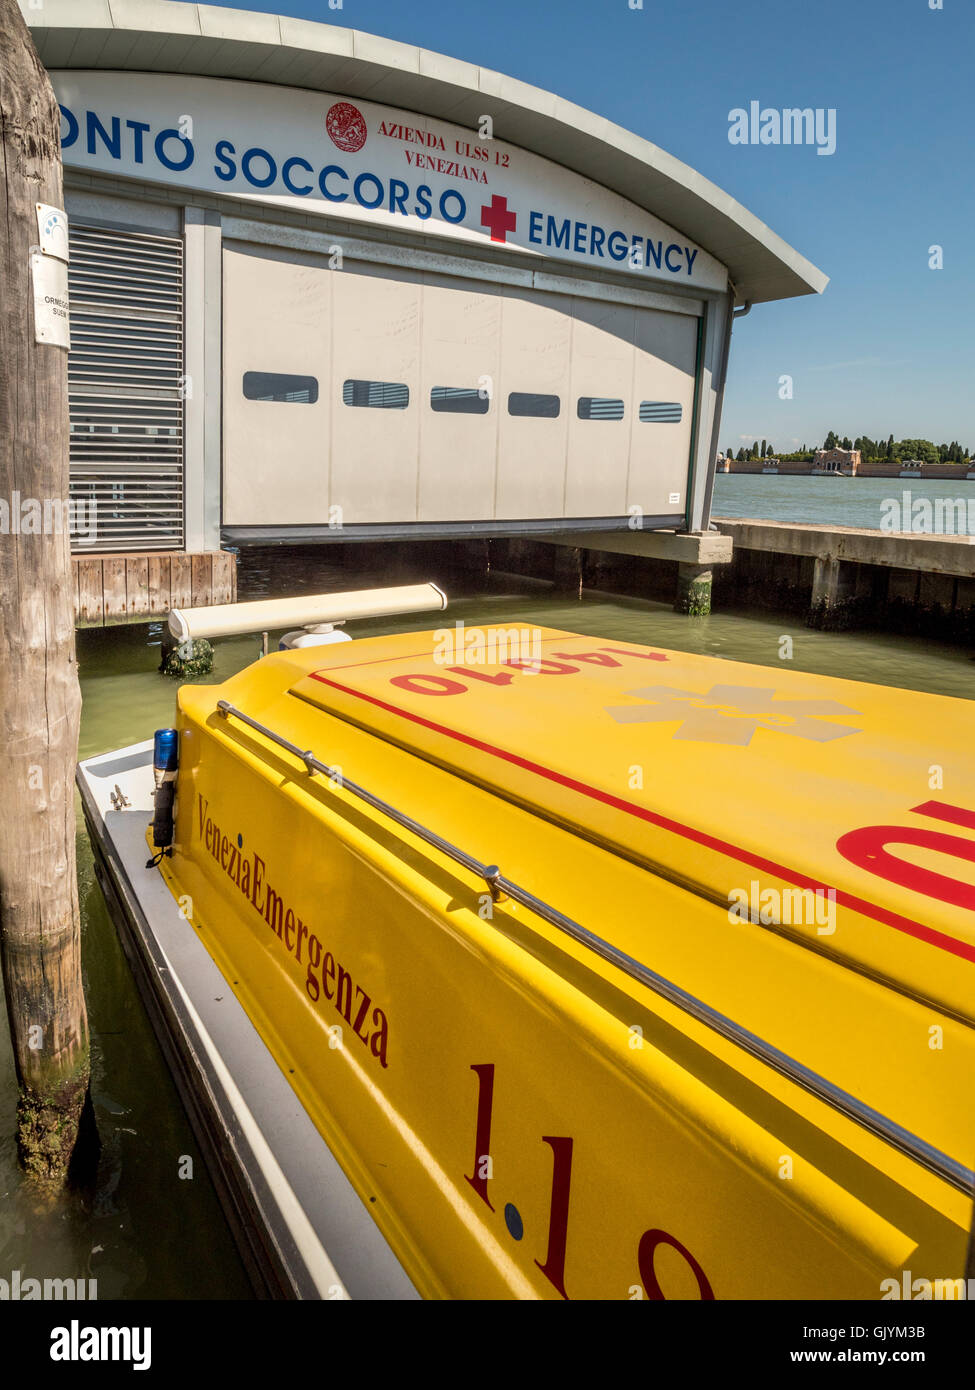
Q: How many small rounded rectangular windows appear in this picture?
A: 6